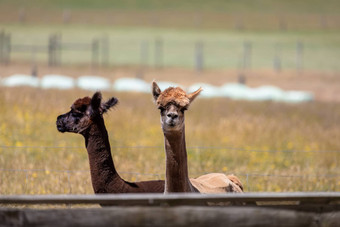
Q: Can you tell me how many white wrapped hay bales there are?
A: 9